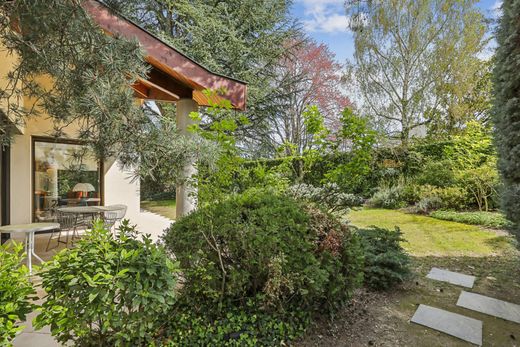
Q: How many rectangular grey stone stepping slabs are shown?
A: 3